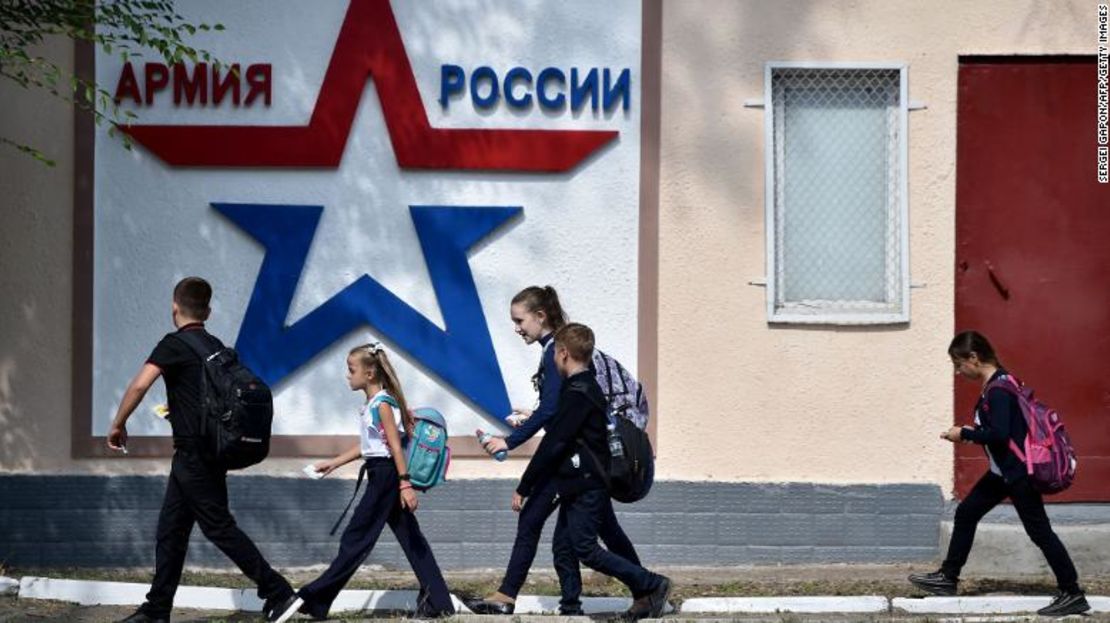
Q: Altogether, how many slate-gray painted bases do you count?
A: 1